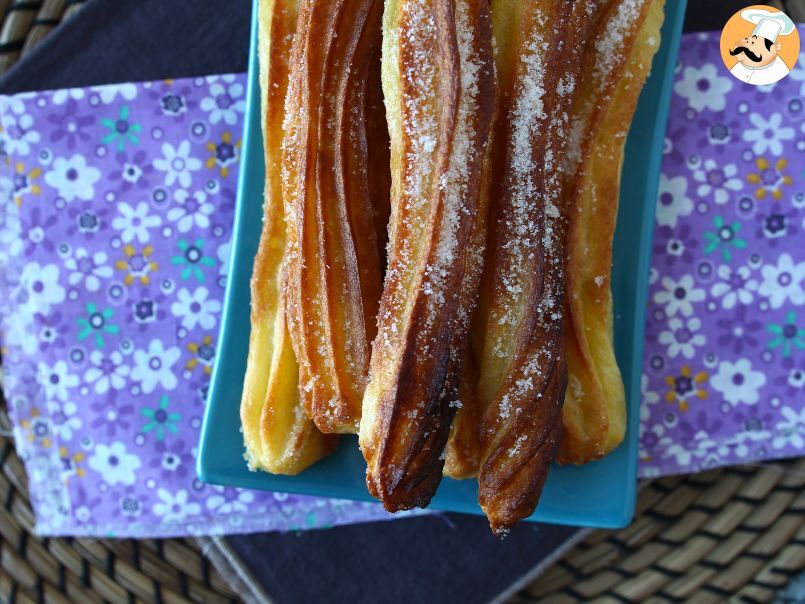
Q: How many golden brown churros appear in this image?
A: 6